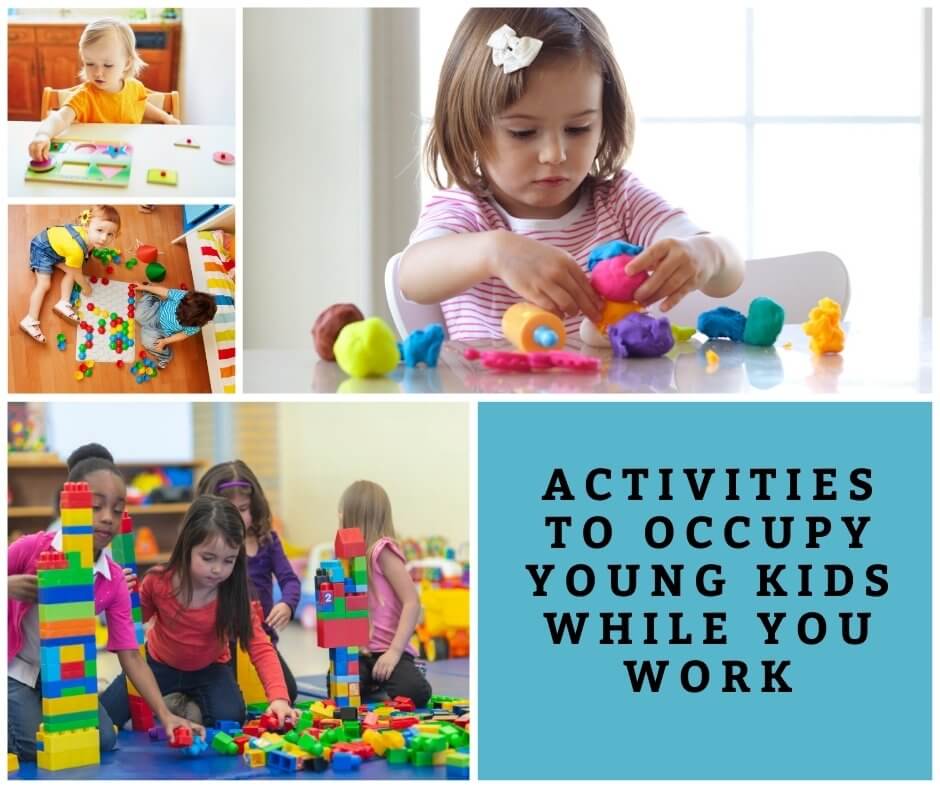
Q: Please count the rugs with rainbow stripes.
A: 1